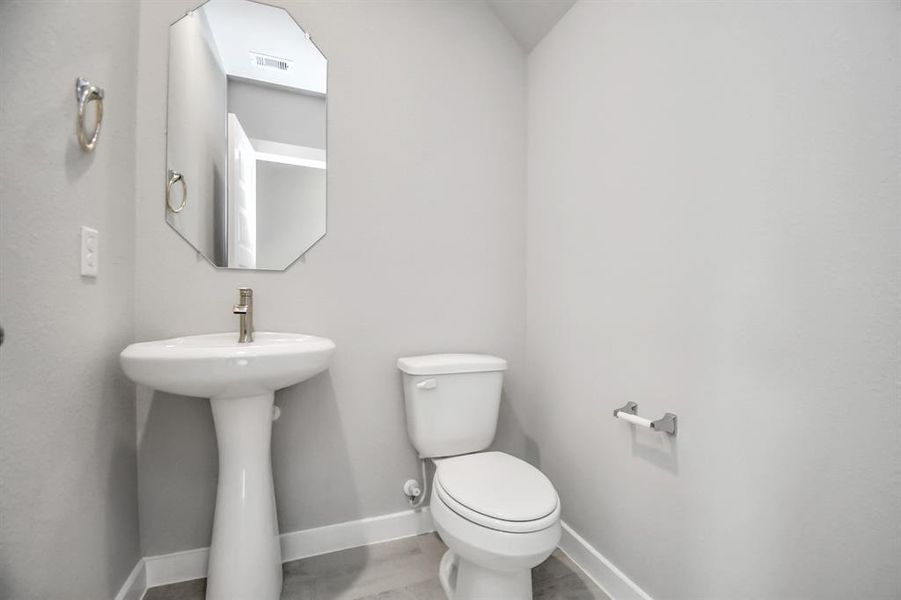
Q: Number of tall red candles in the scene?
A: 0